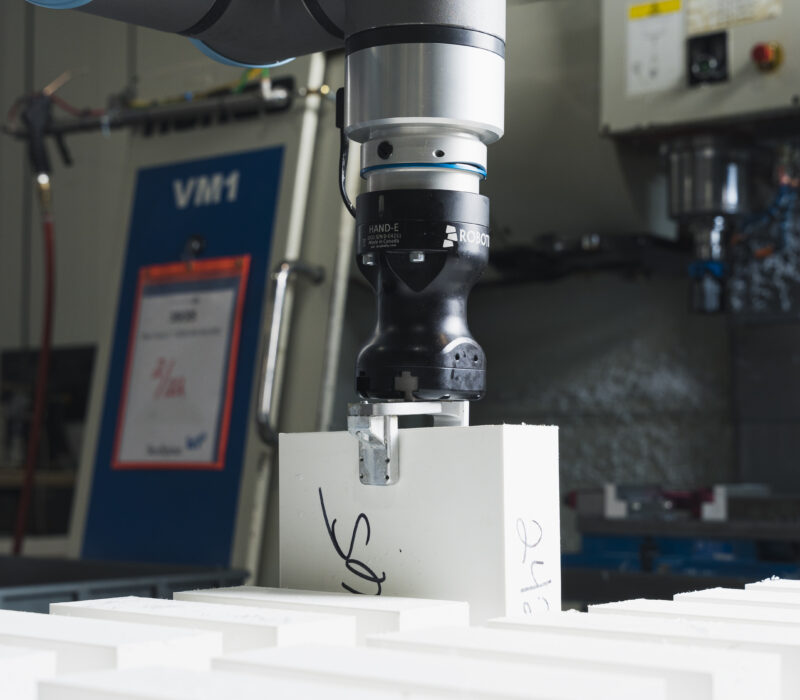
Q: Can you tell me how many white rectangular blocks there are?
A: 12